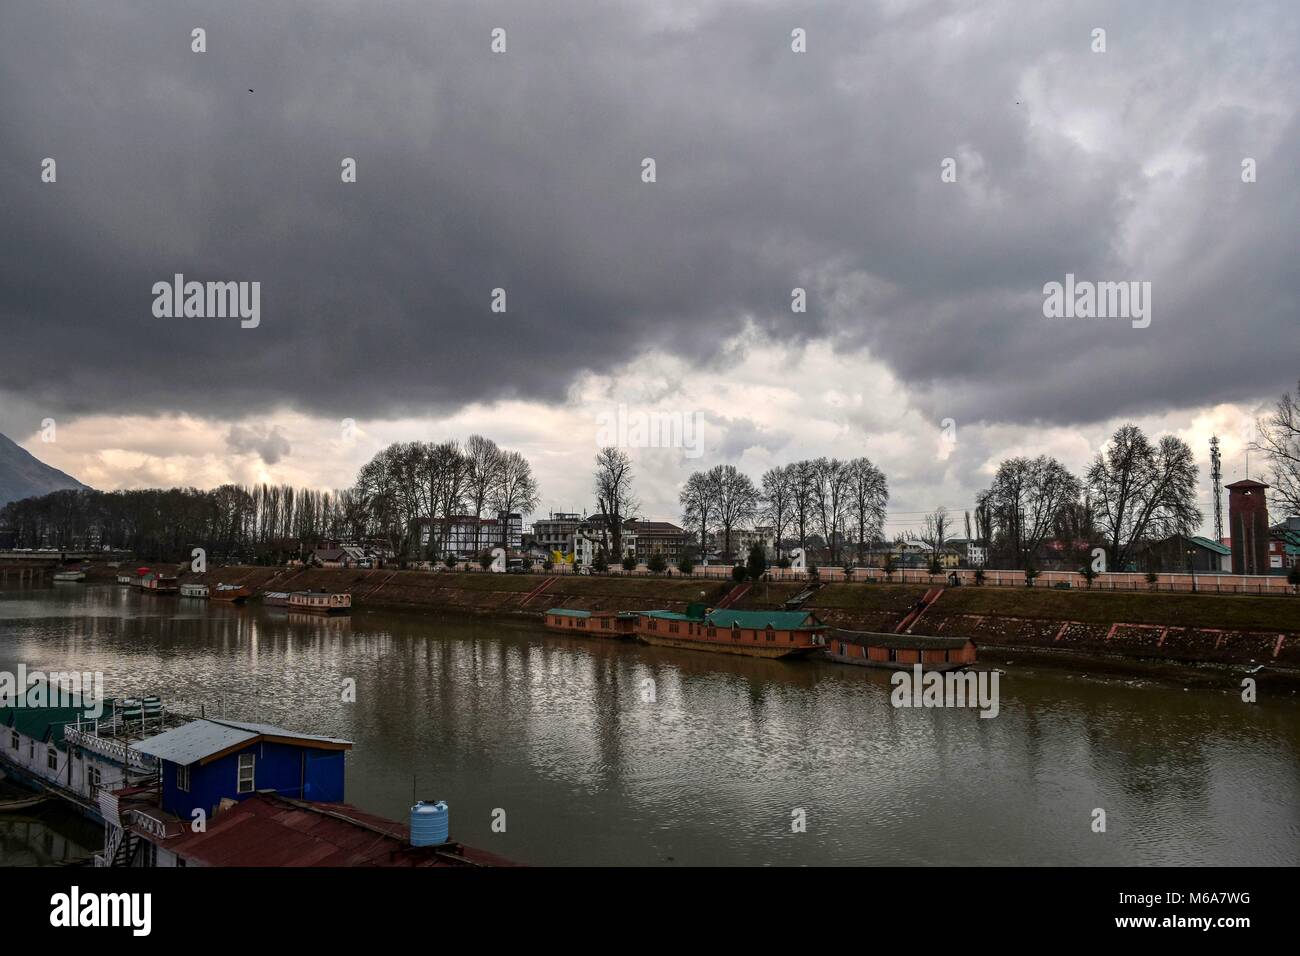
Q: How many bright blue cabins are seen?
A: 1